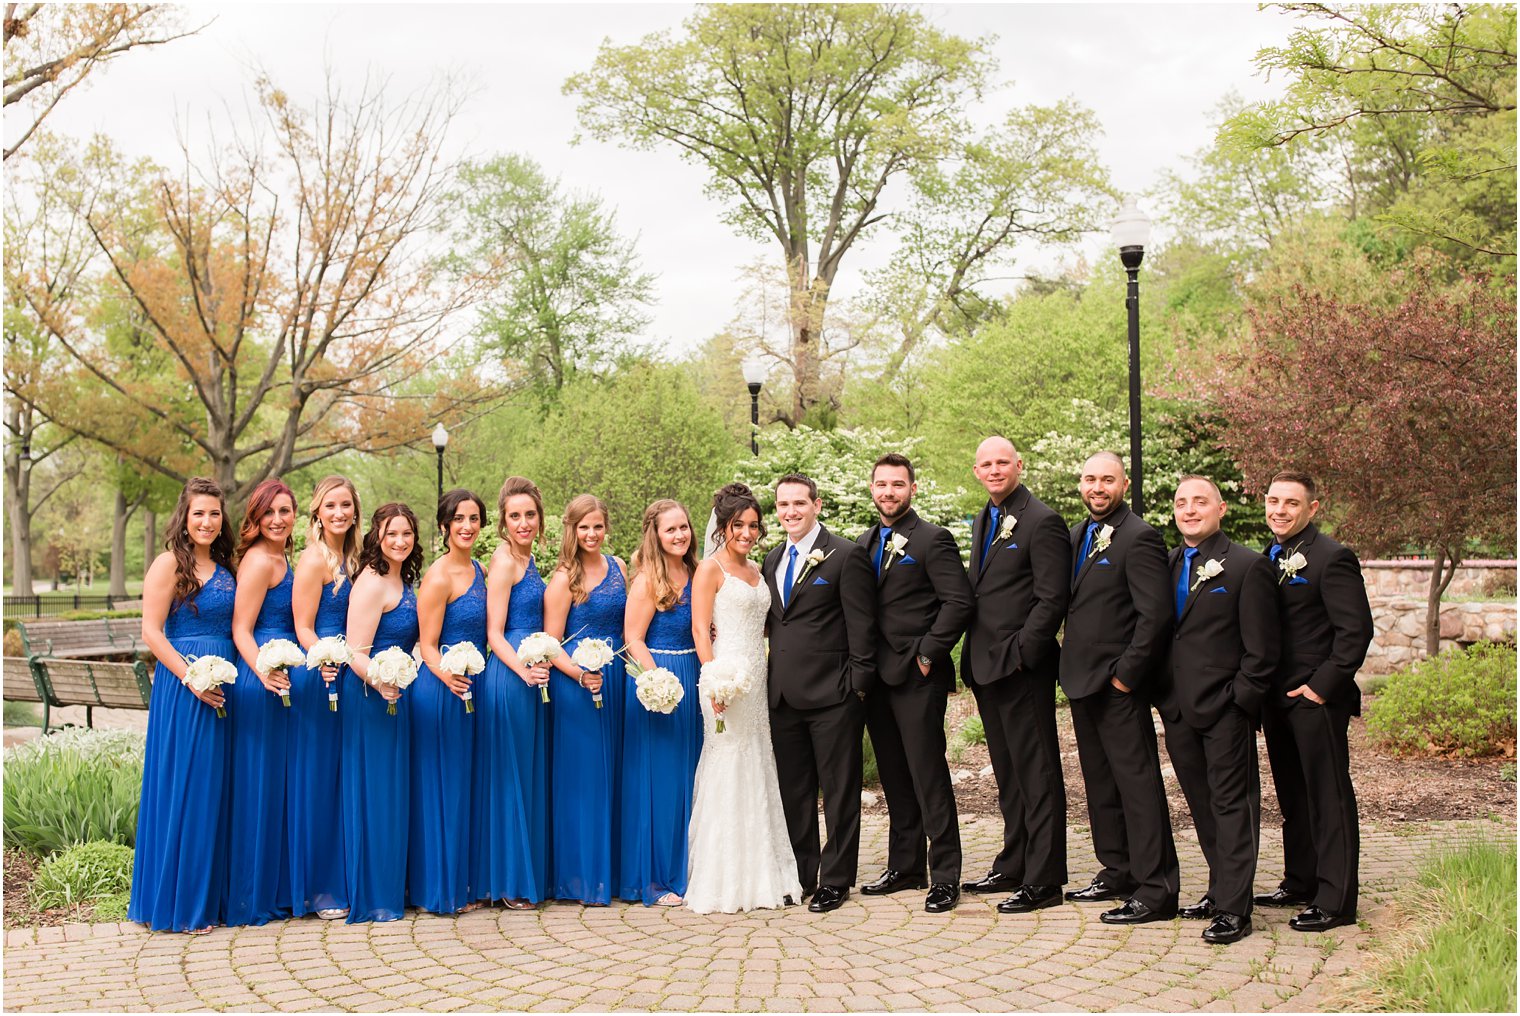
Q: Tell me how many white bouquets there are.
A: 9